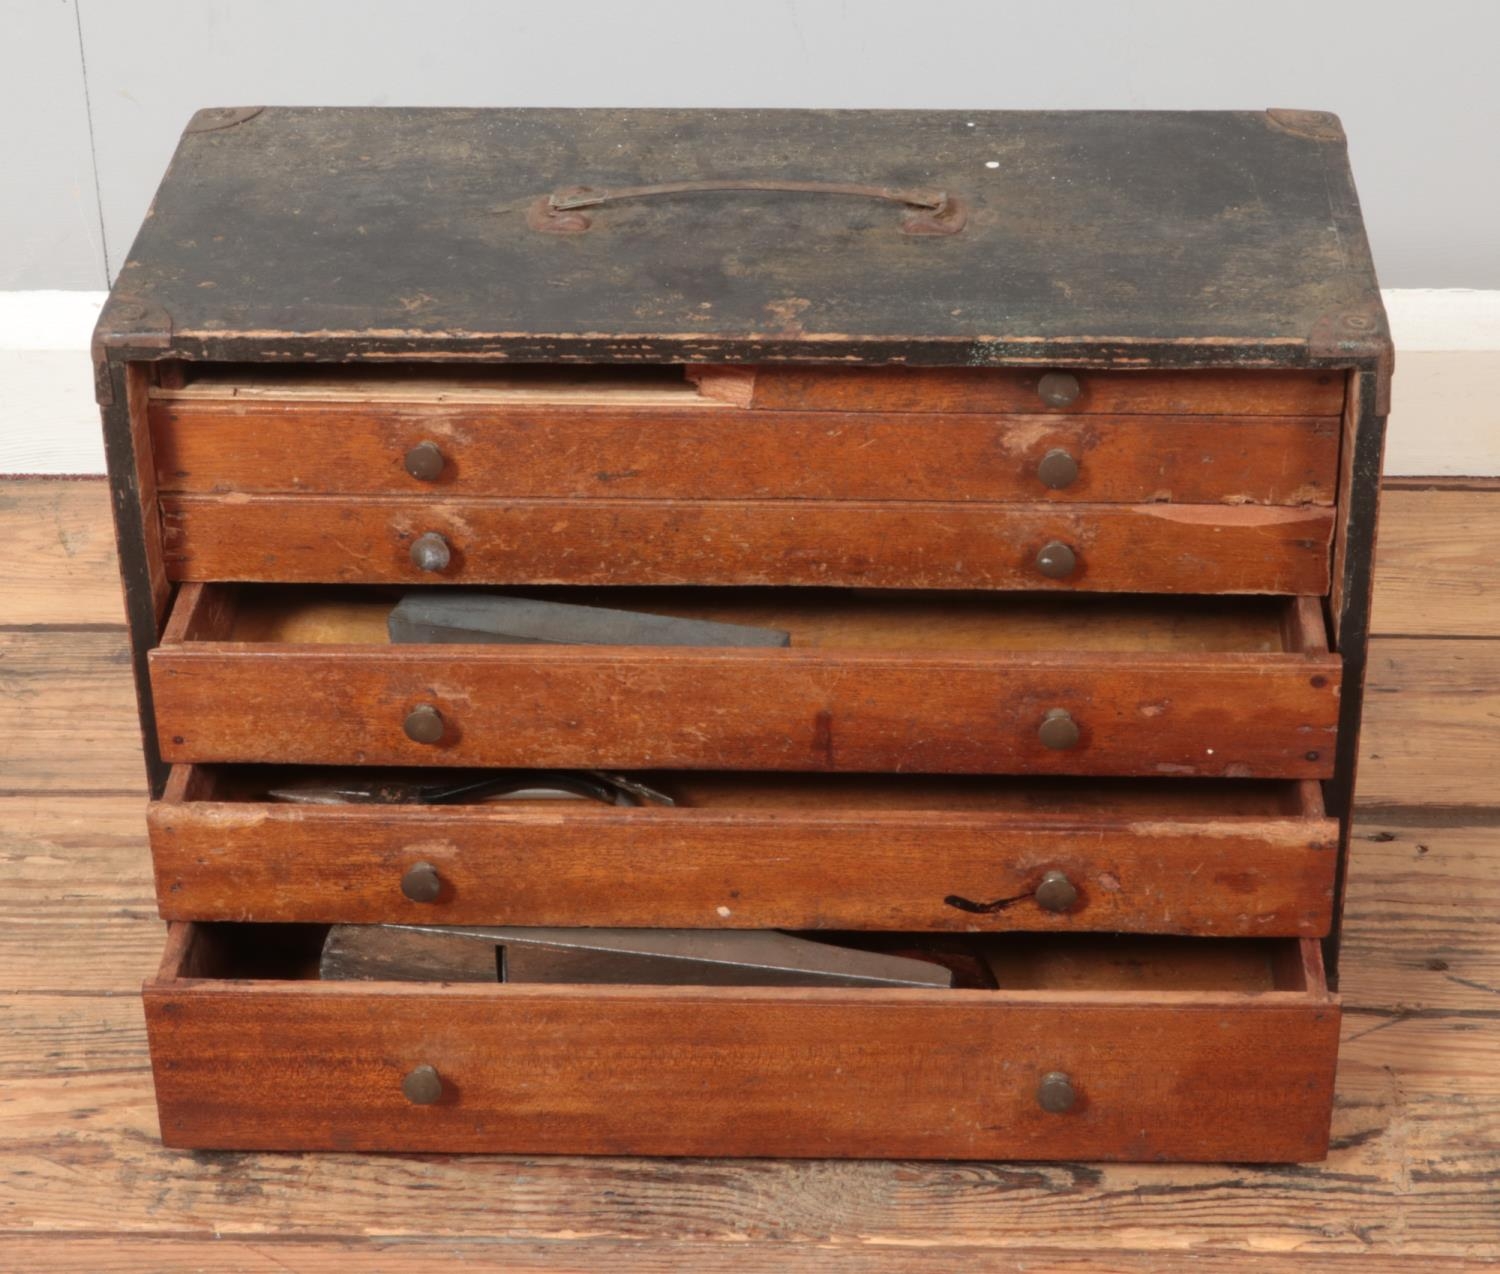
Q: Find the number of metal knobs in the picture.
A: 11